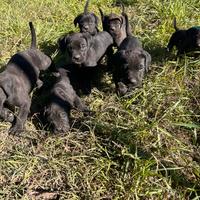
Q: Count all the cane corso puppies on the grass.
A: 7